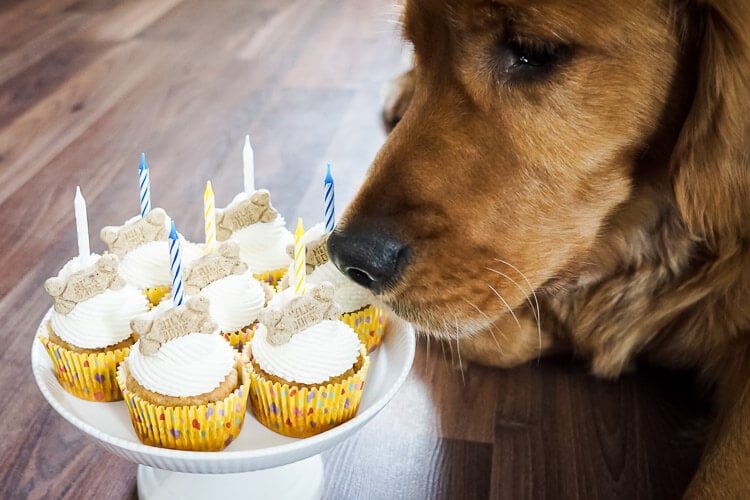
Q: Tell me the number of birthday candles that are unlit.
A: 7